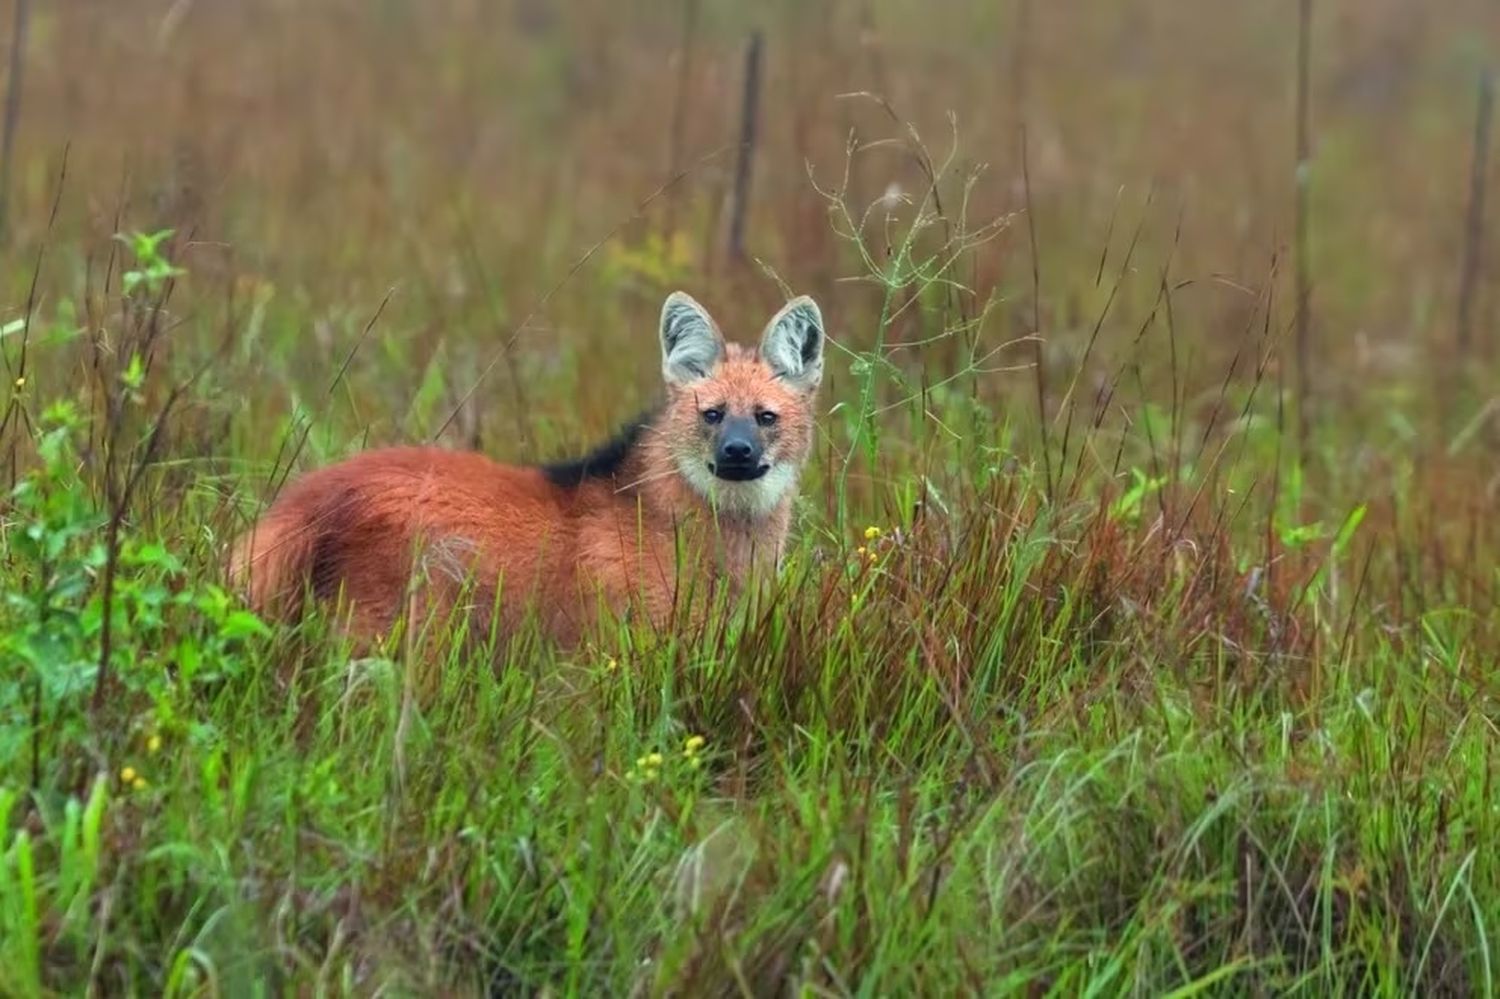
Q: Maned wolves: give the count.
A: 1